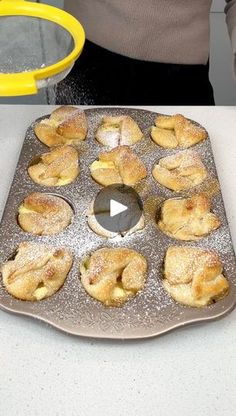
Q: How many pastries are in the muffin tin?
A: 12